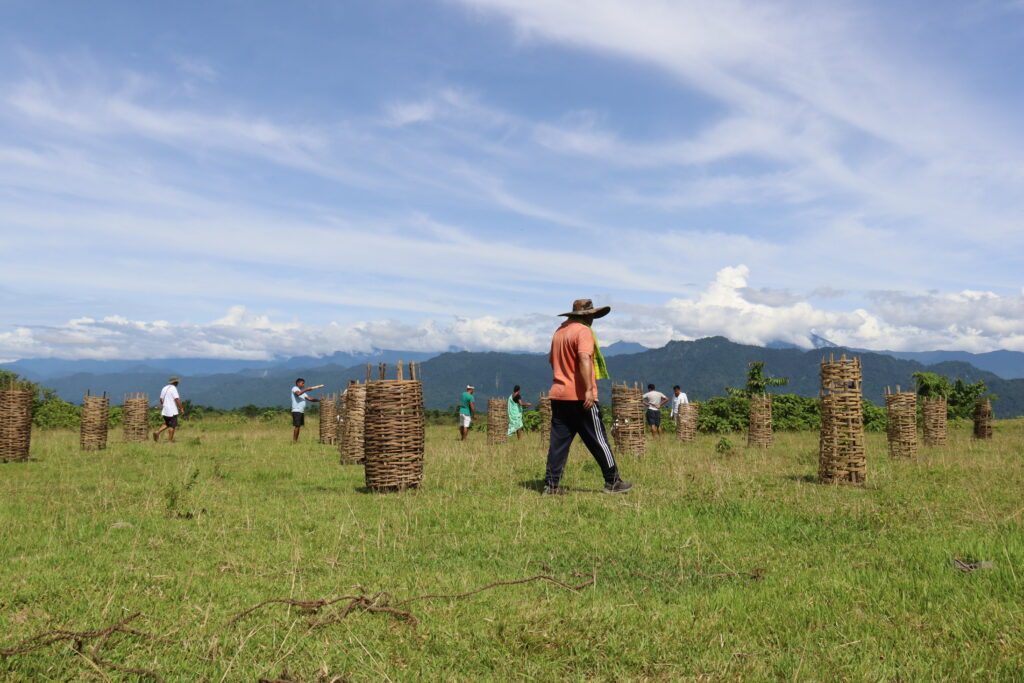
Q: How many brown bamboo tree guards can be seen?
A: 15